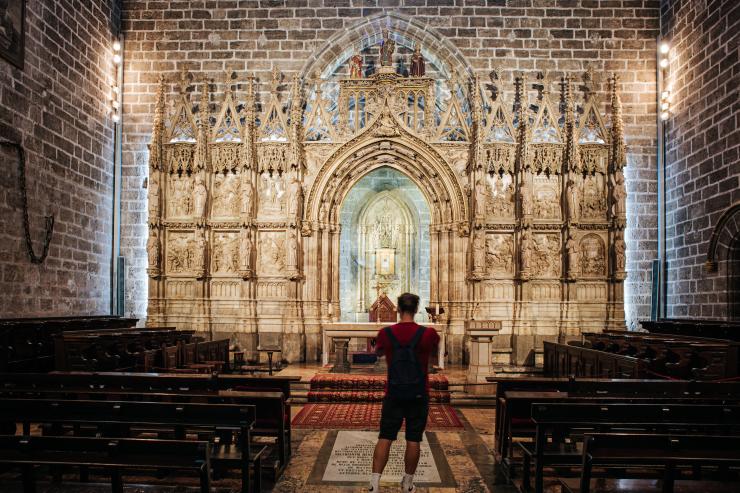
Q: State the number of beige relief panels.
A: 12